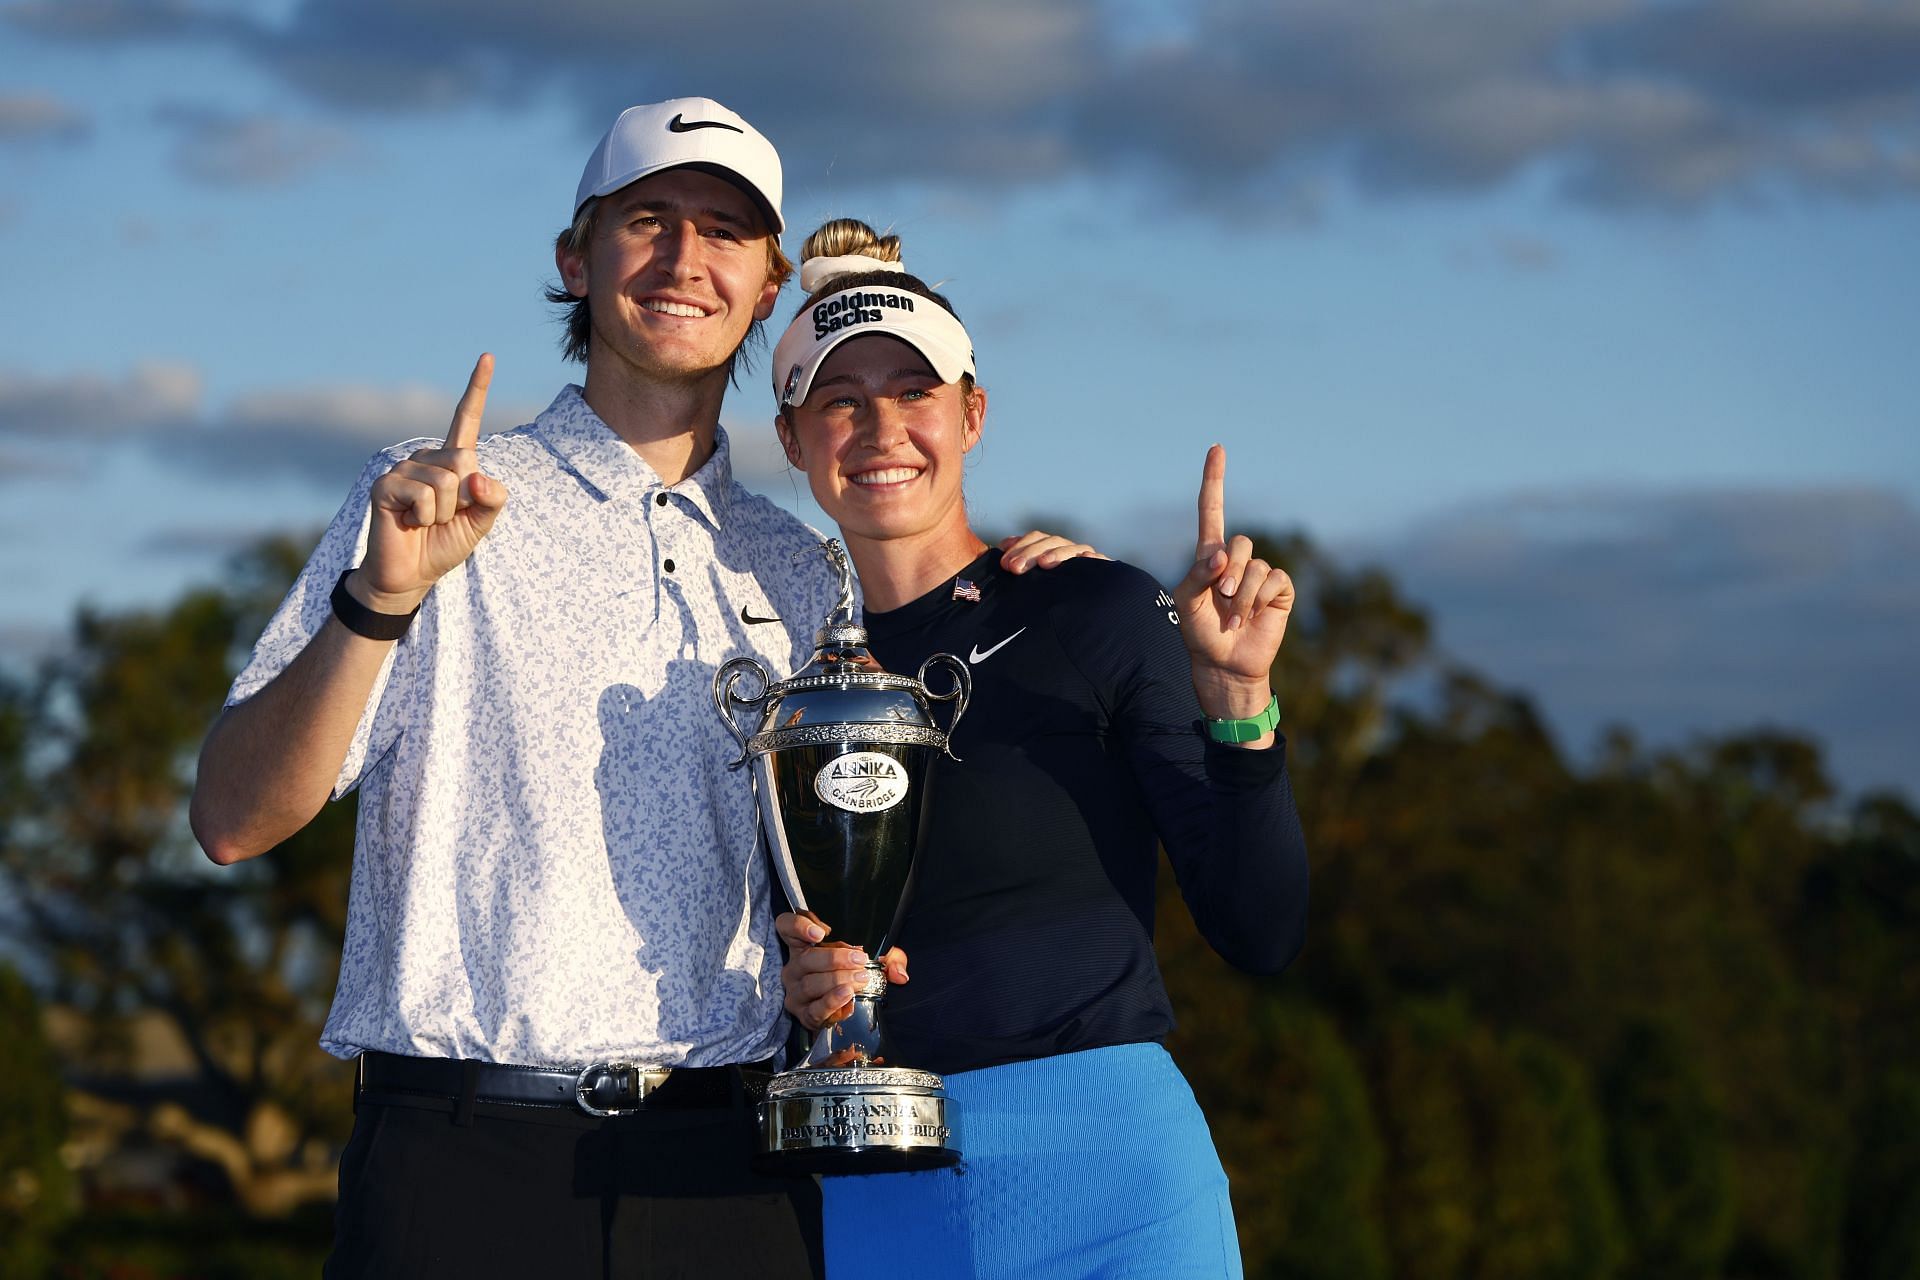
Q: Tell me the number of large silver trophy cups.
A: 1